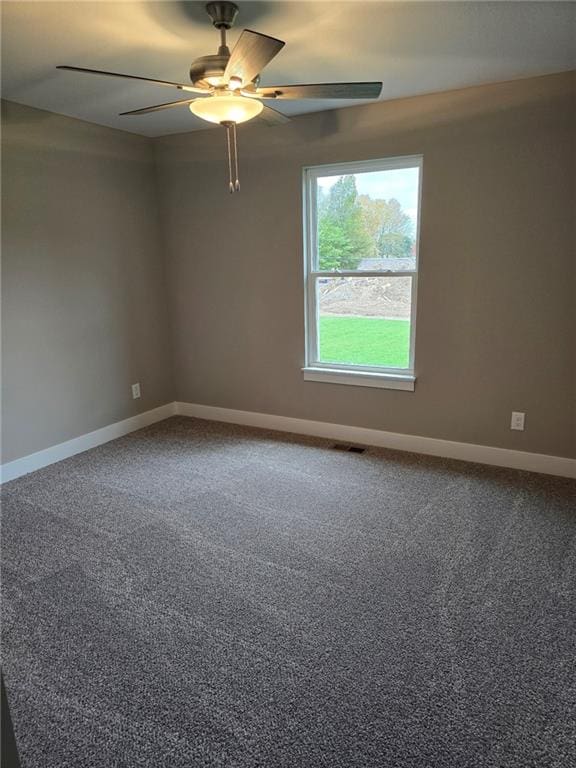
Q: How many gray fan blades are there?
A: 5